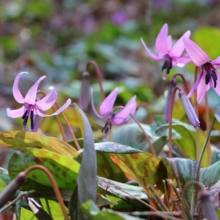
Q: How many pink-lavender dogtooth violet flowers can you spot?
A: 4